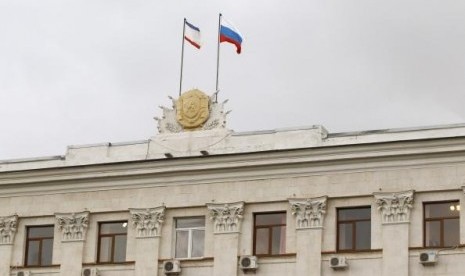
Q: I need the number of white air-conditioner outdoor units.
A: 6